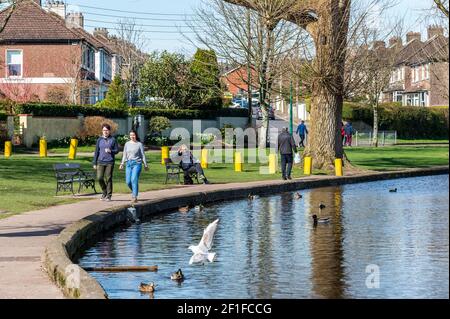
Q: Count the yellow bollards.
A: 9